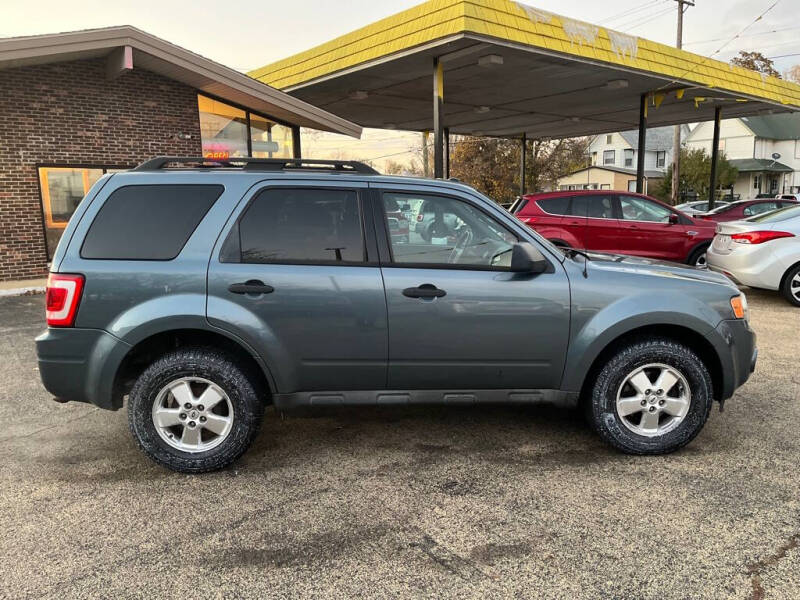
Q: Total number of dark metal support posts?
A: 5